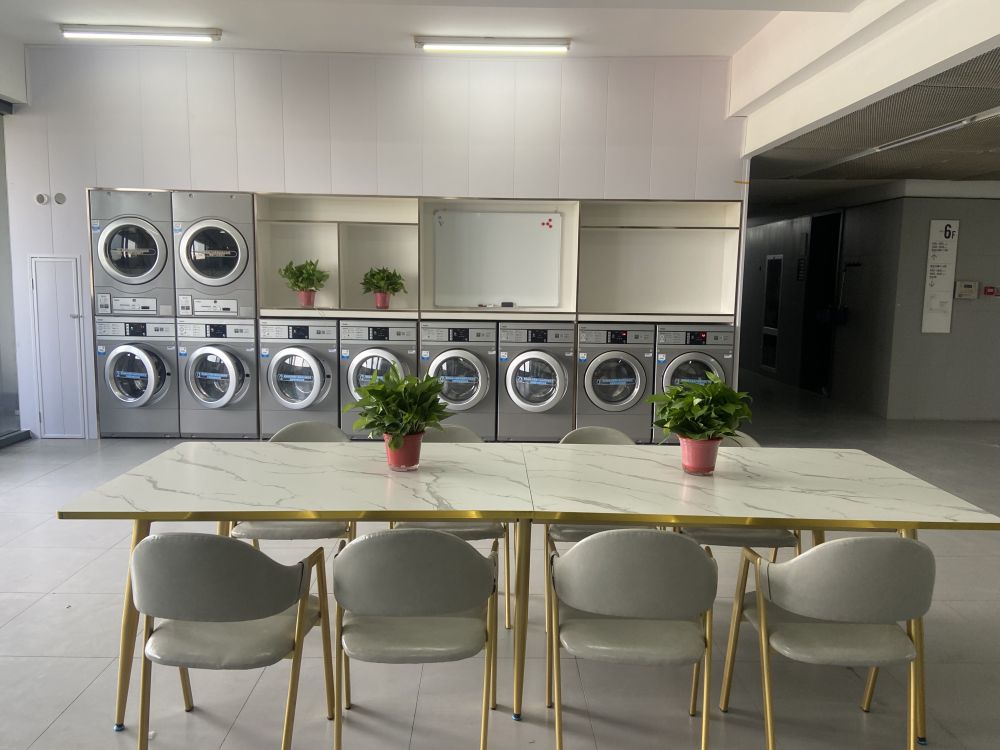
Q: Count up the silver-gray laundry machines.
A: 10